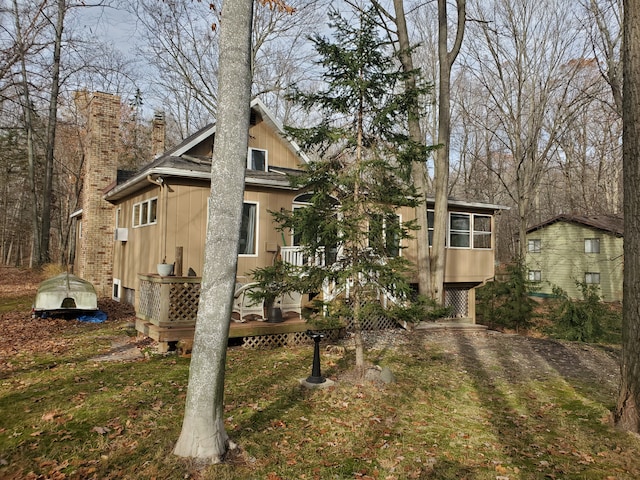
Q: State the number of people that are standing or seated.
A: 0